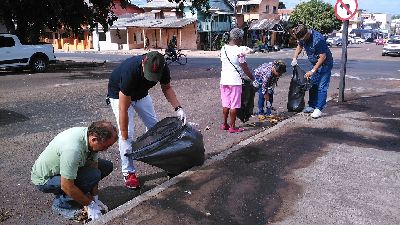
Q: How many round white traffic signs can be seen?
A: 1